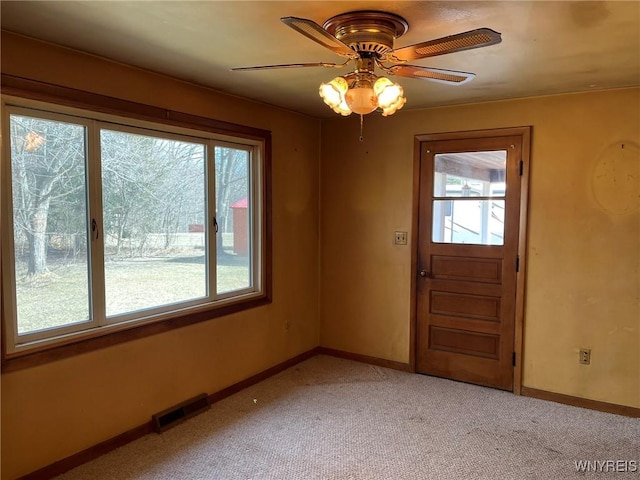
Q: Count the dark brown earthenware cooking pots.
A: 0